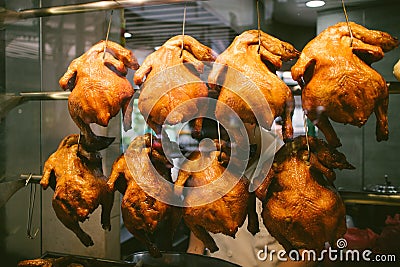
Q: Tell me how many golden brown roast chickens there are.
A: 8